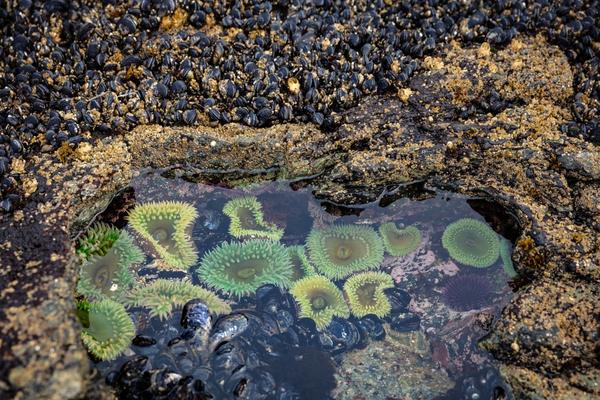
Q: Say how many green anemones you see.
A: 13